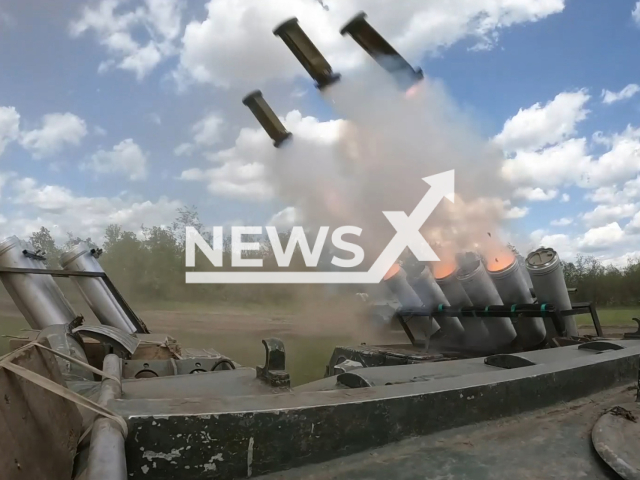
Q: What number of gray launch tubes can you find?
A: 8